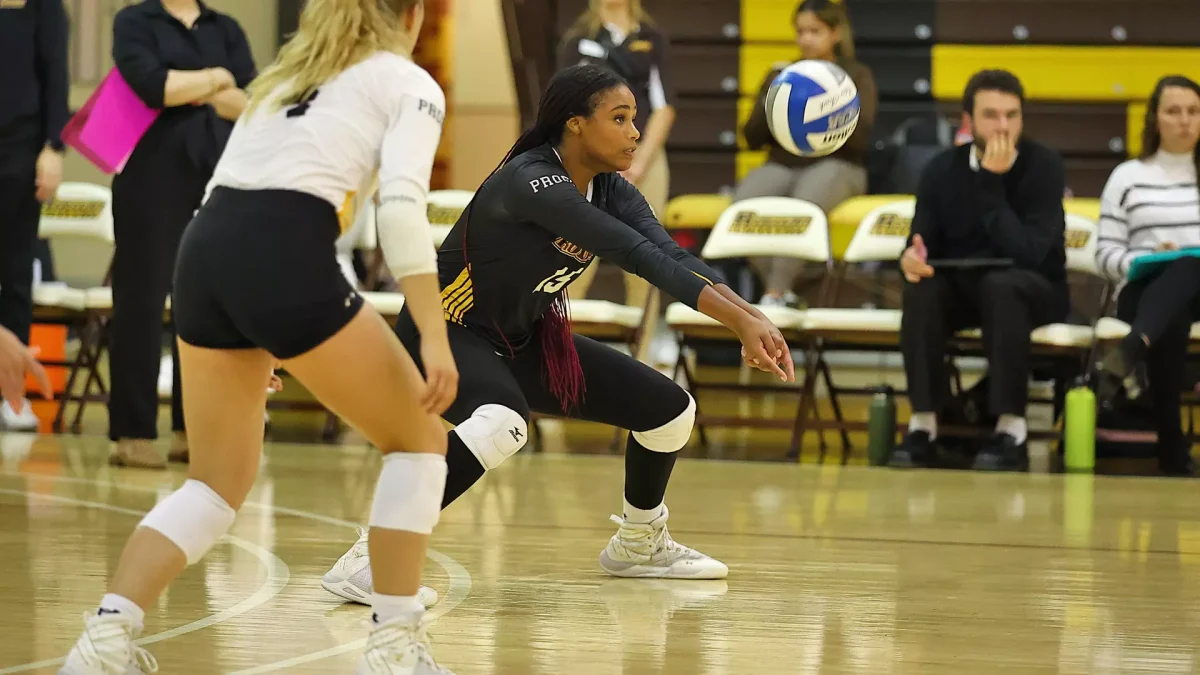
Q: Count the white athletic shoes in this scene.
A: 5